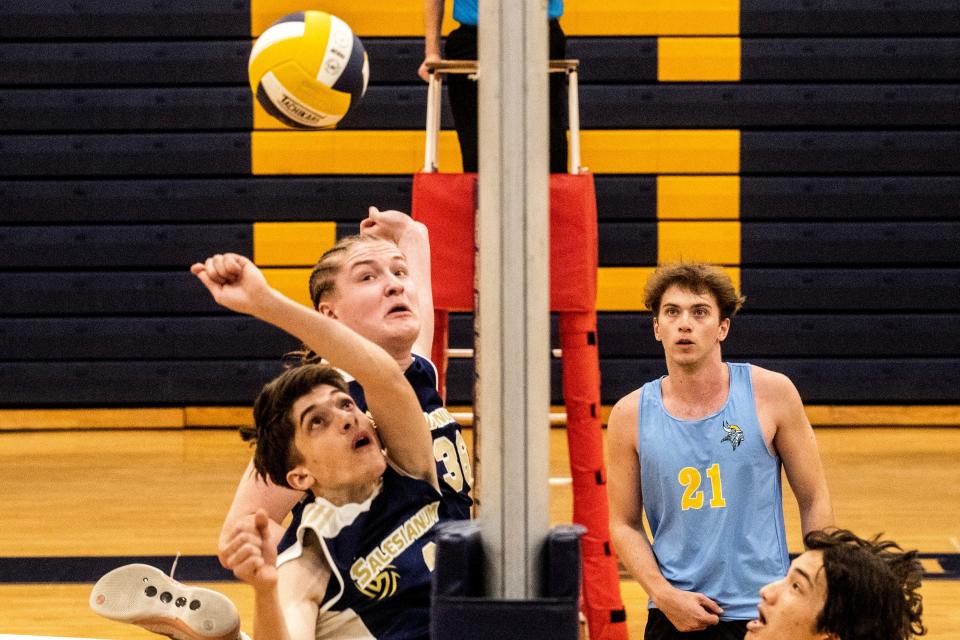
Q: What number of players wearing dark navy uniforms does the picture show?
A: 2